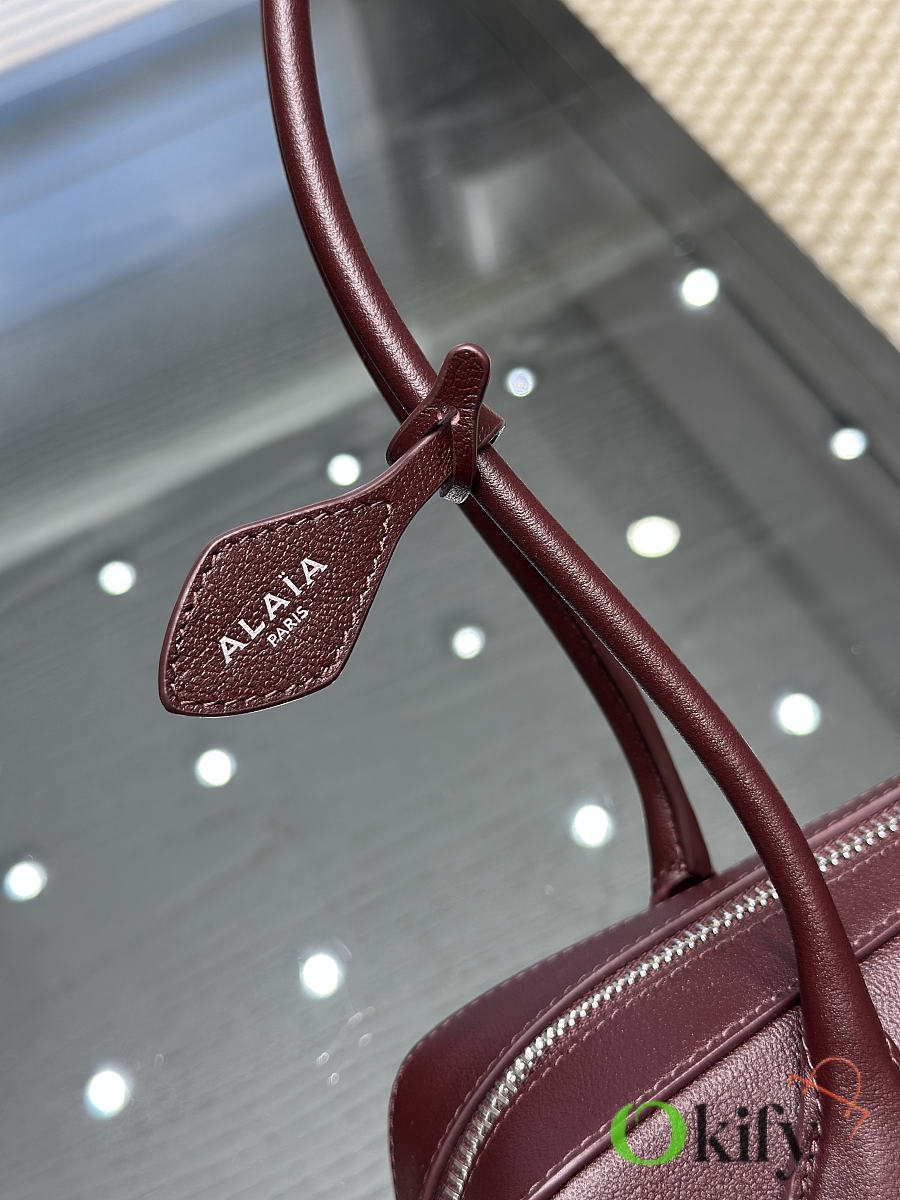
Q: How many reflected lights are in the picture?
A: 13